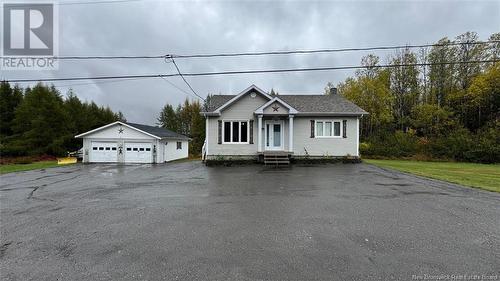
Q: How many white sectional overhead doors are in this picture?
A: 2